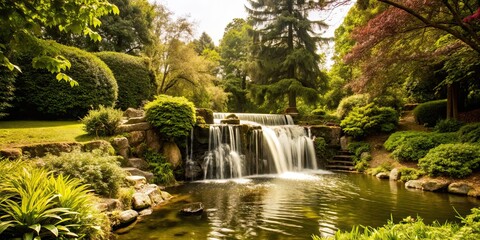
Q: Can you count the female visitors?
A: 0